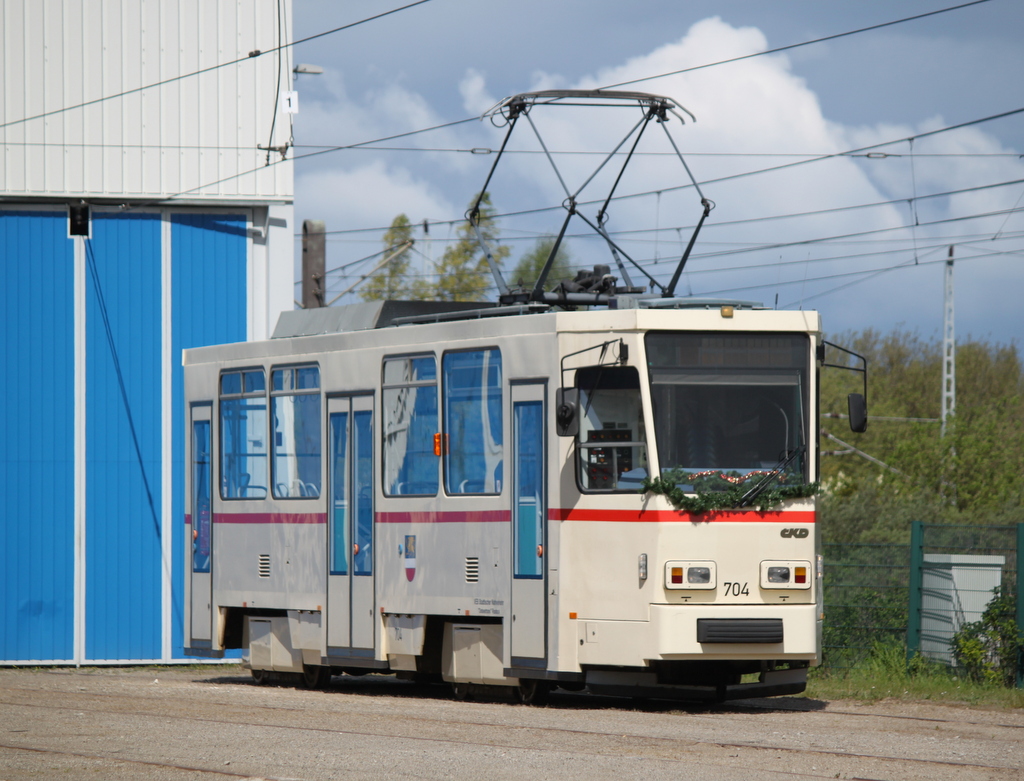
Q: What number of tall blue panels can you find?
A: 3